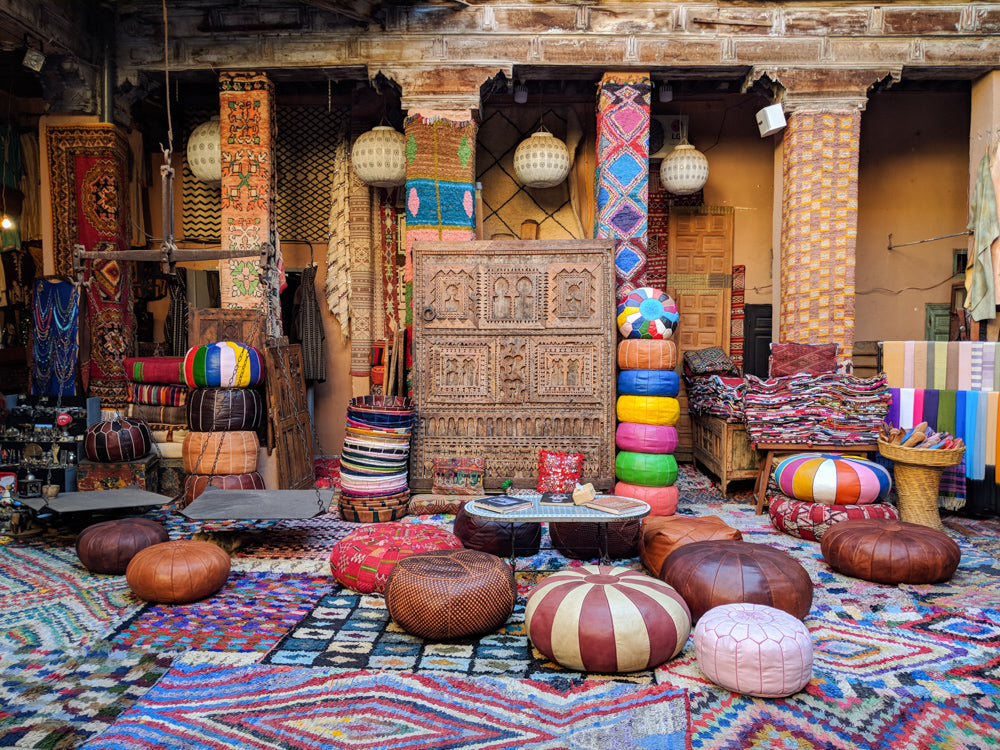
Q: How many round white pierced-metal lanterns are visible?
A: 4